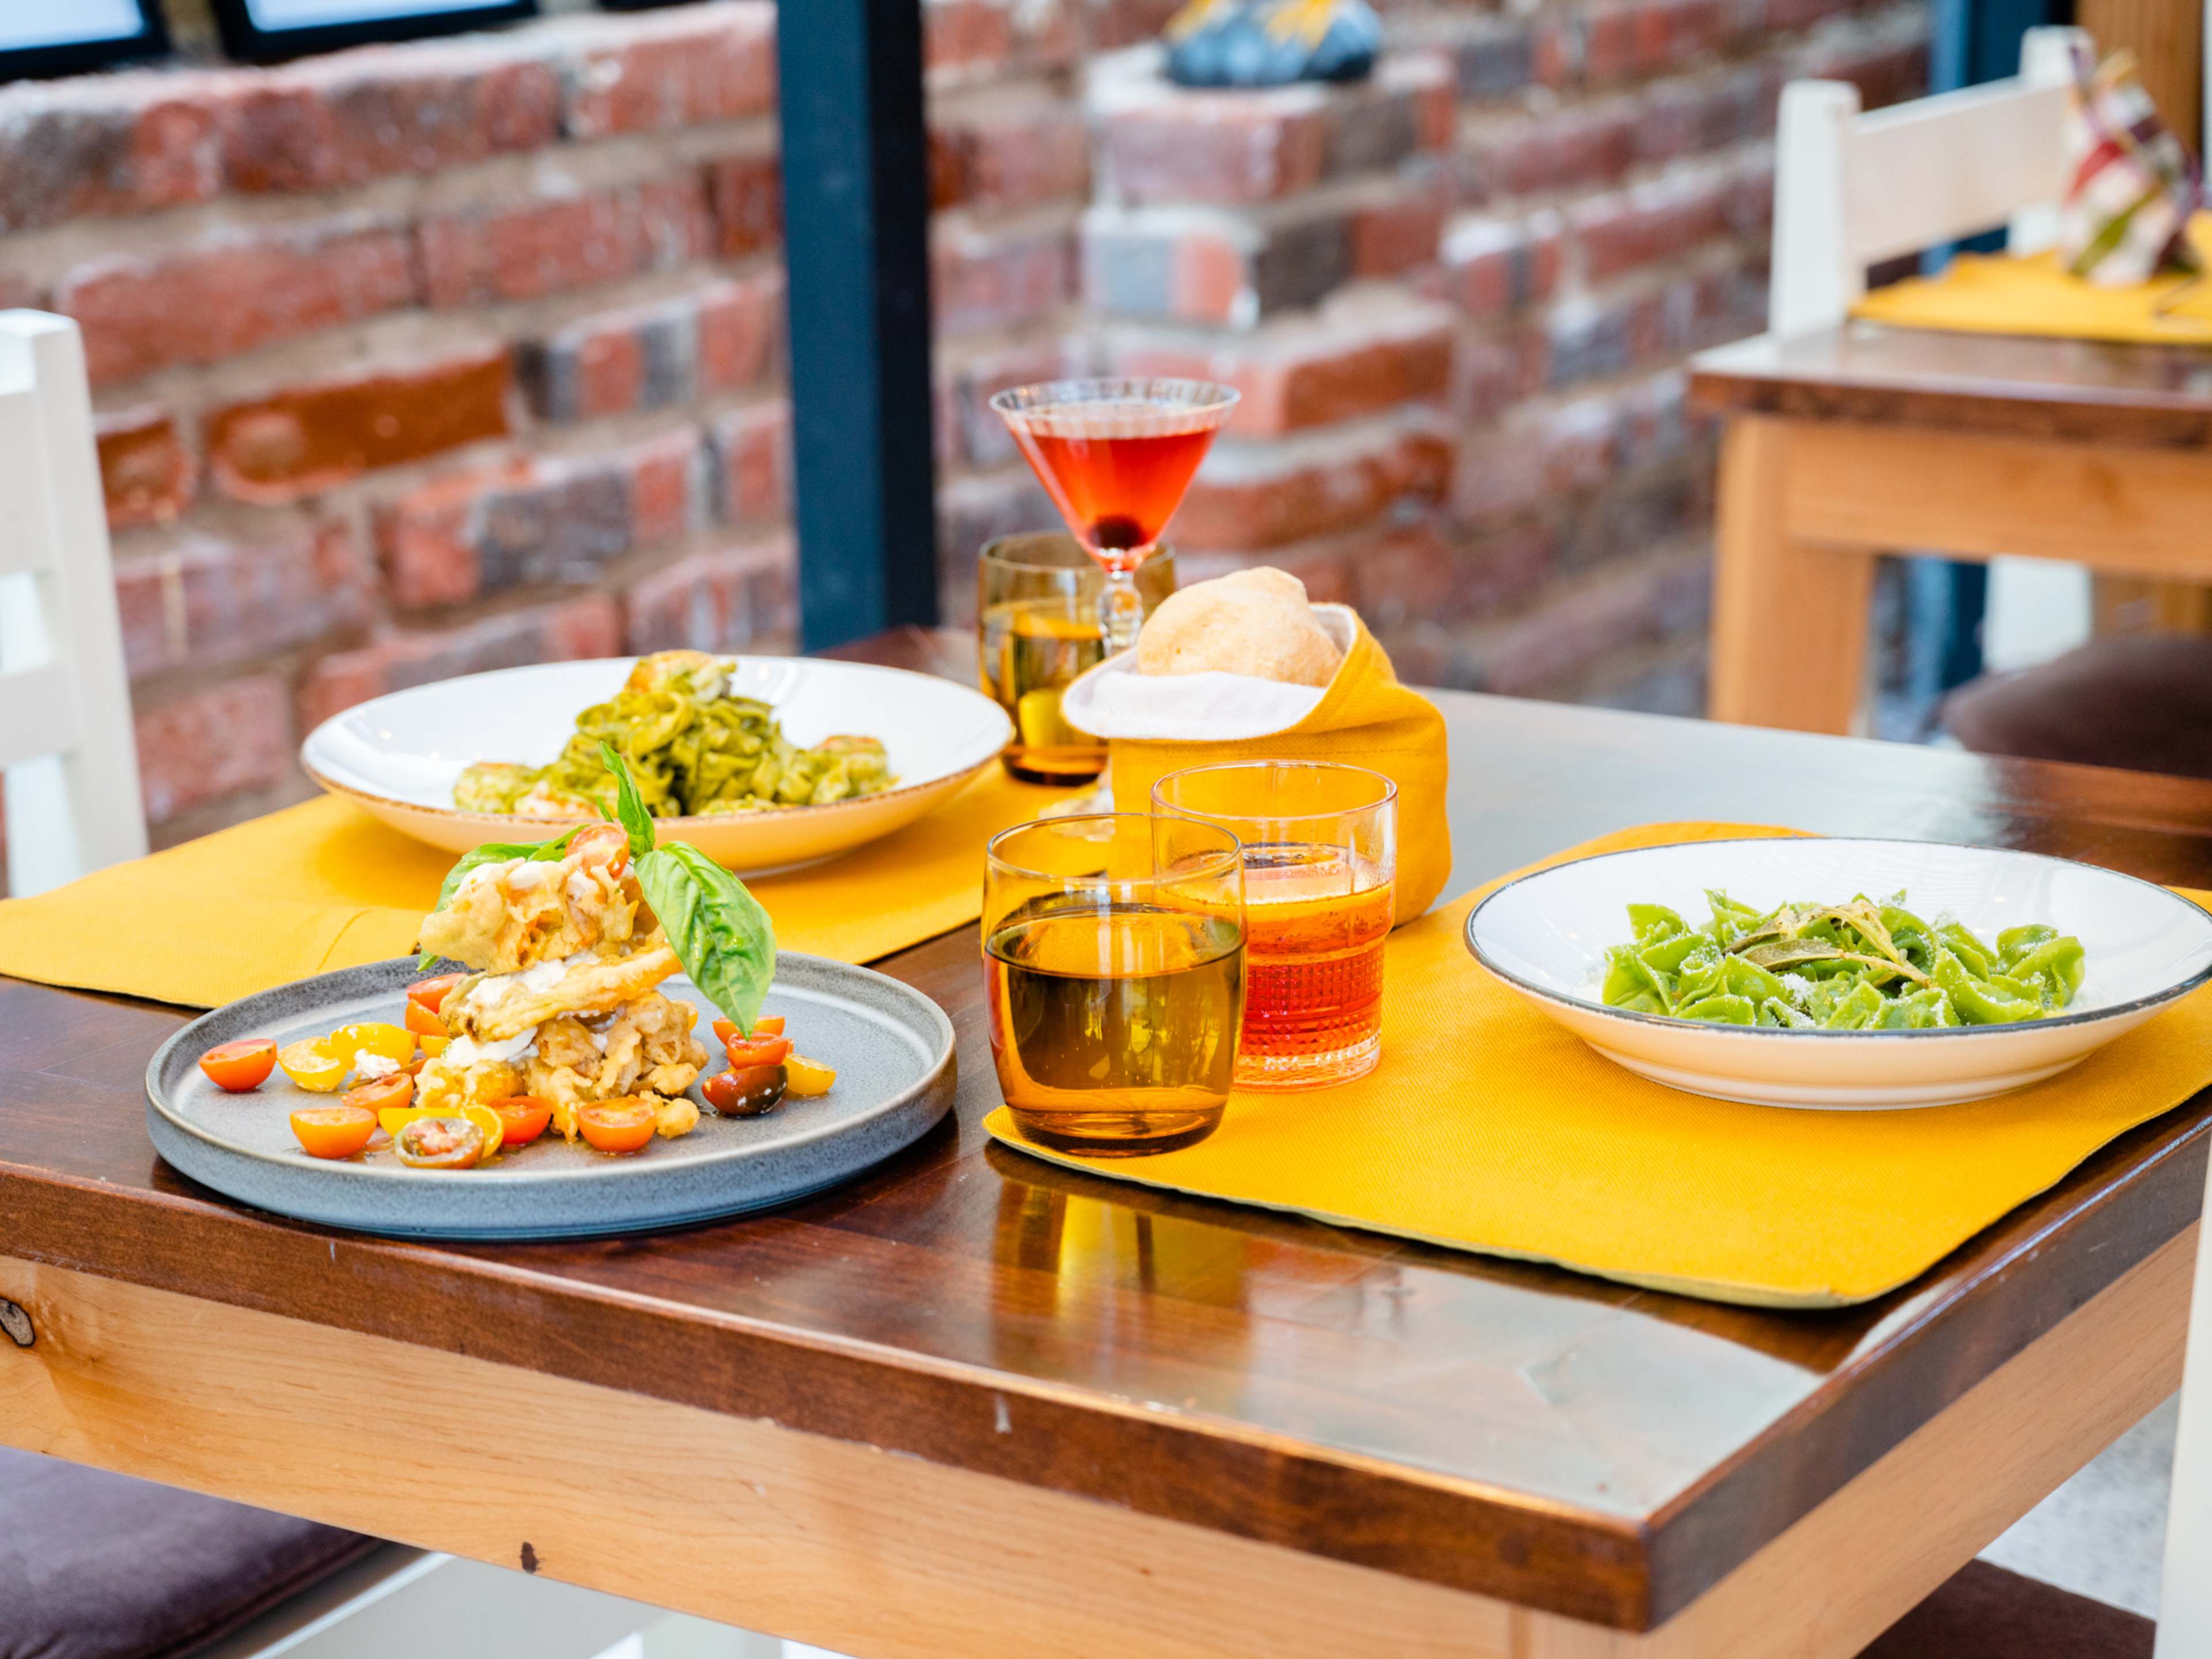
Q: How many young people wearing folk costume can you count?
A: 0